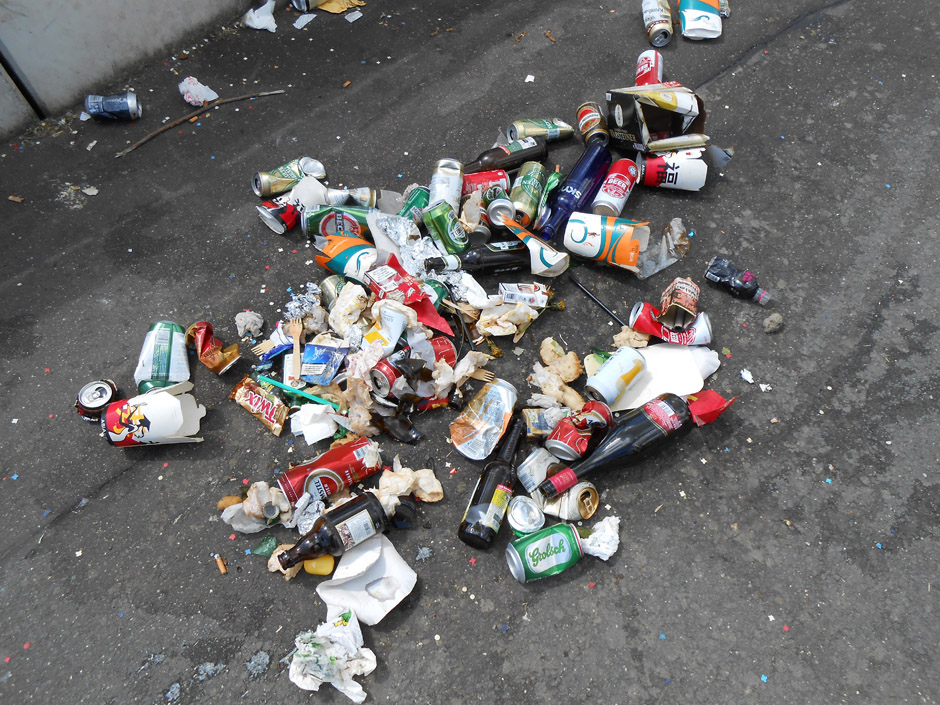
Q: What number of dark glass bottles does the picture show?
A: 6